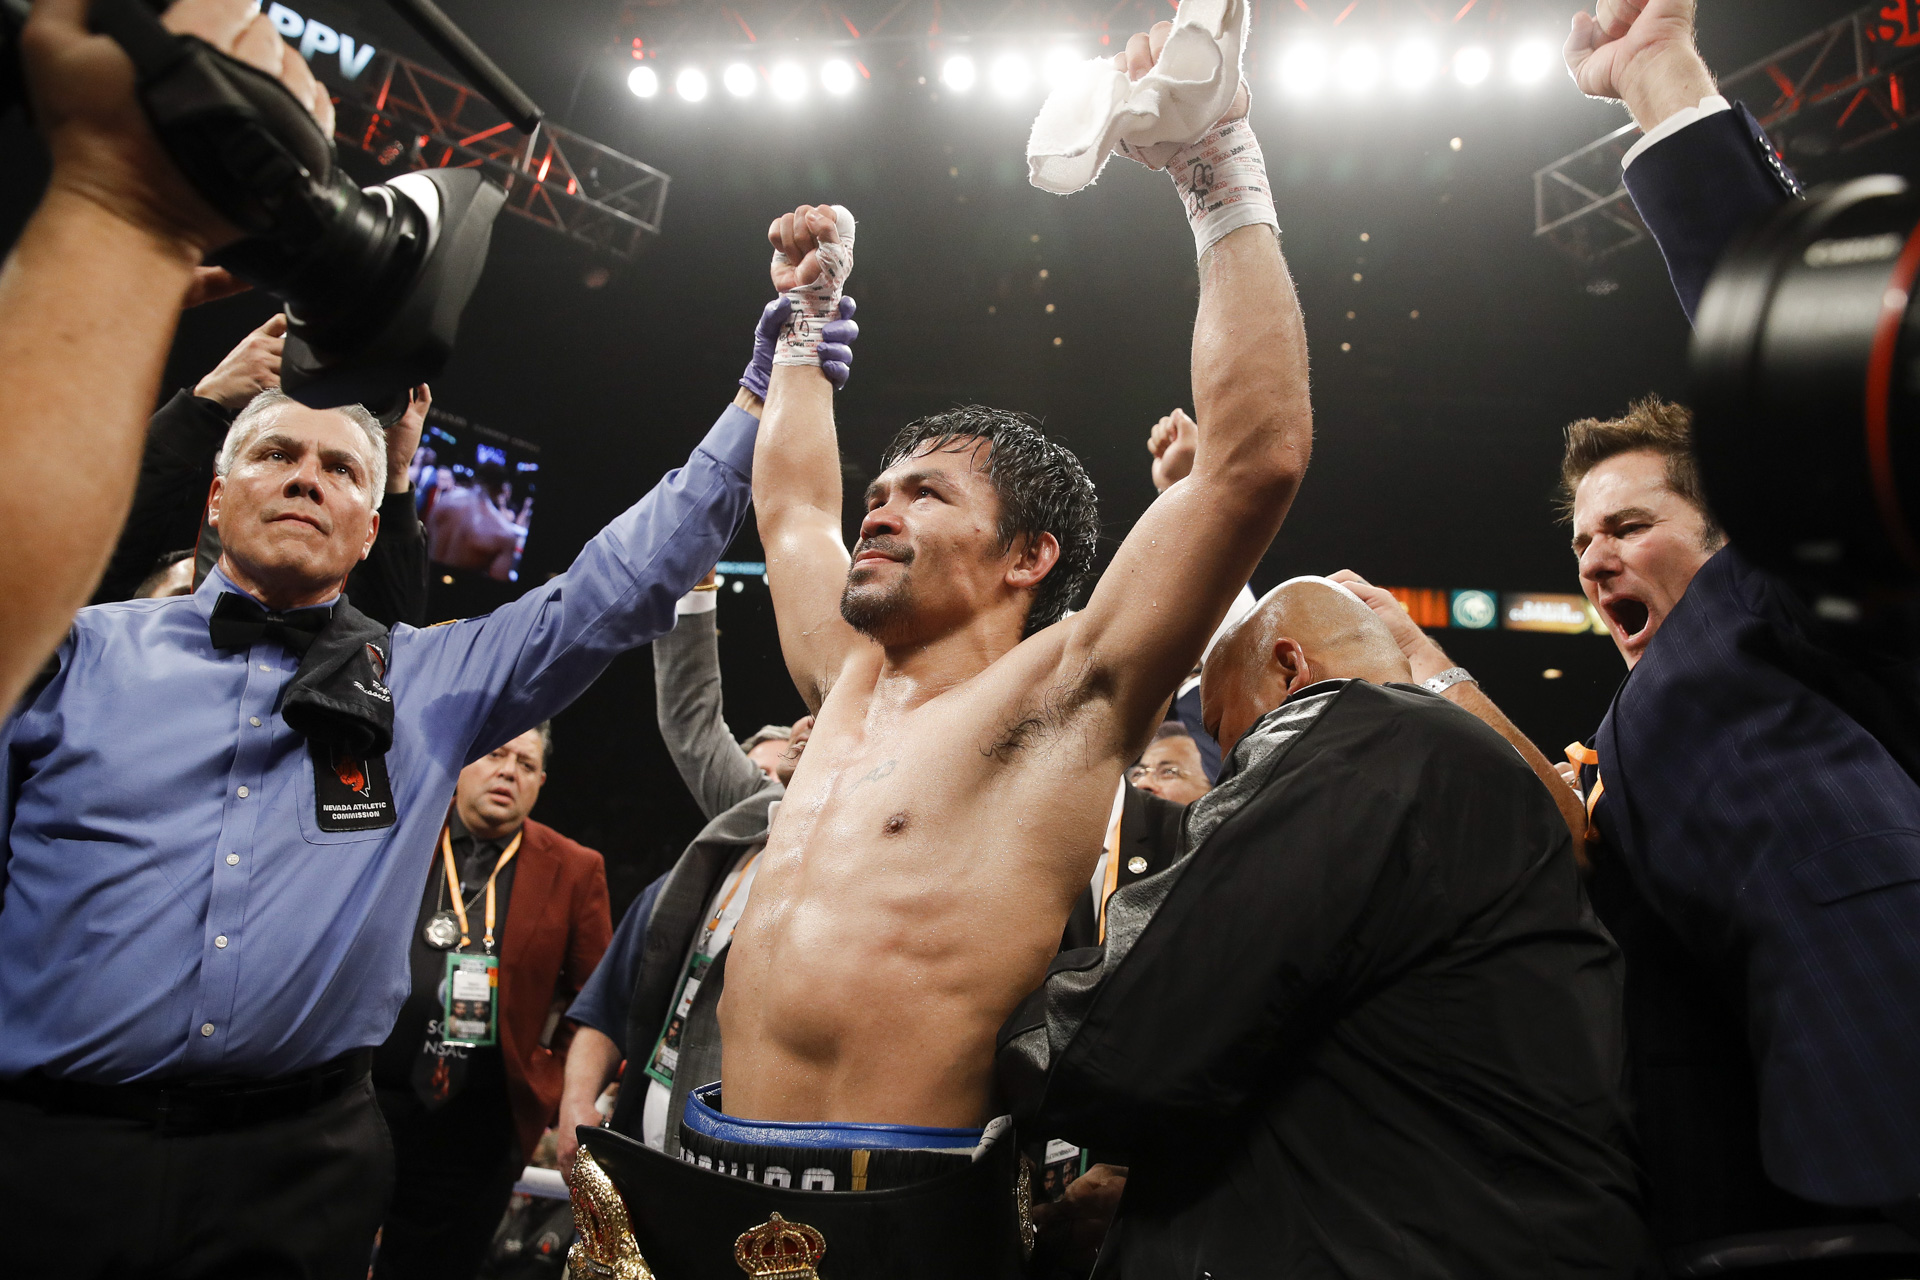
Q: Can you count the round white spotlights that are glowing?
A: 13